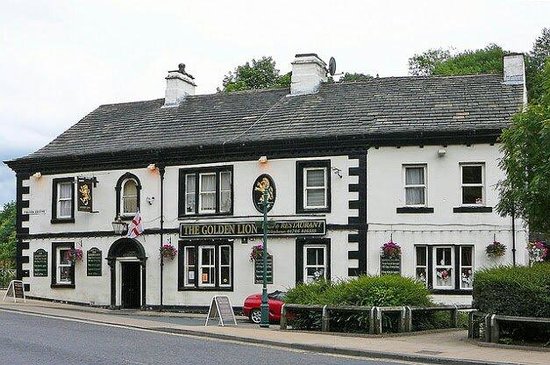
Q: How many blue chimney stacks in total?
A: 0